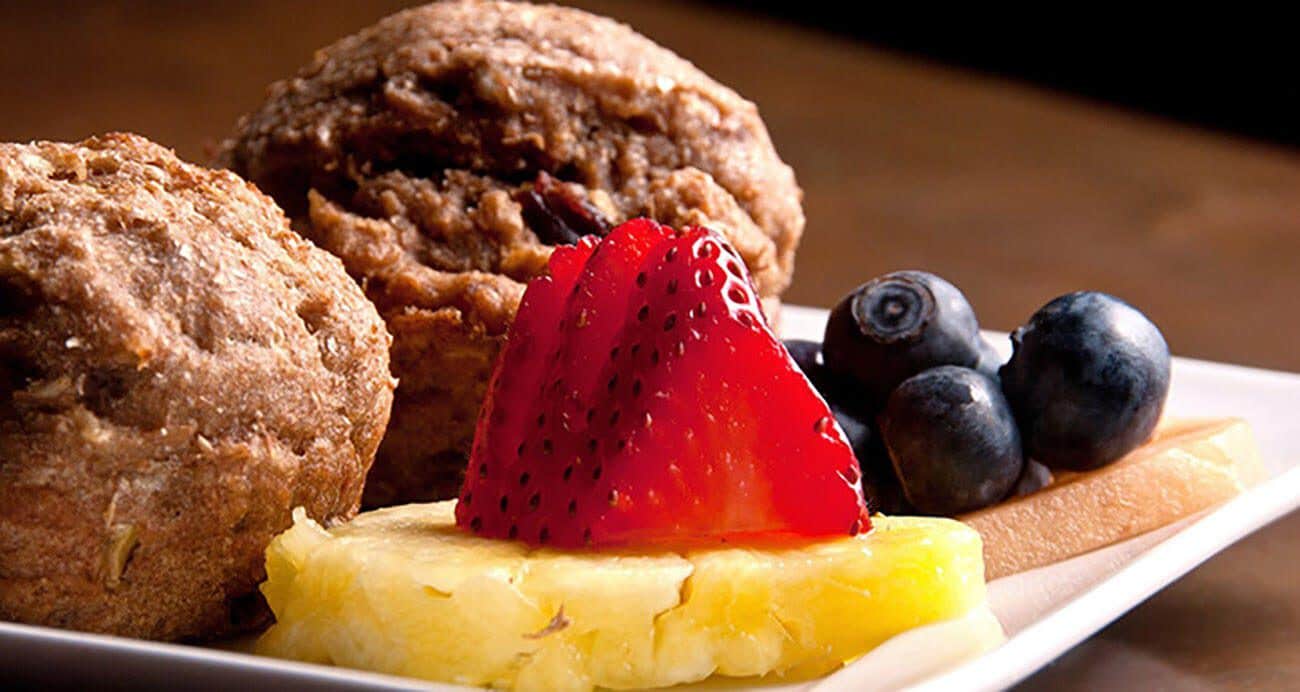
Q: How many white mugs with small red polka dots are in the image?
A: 0